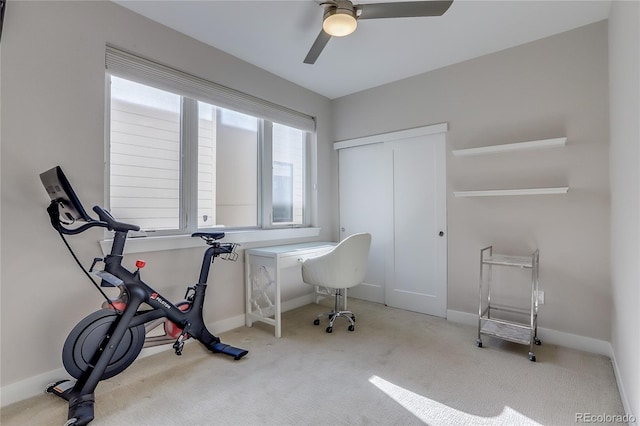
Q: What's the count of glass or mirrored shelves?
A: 2